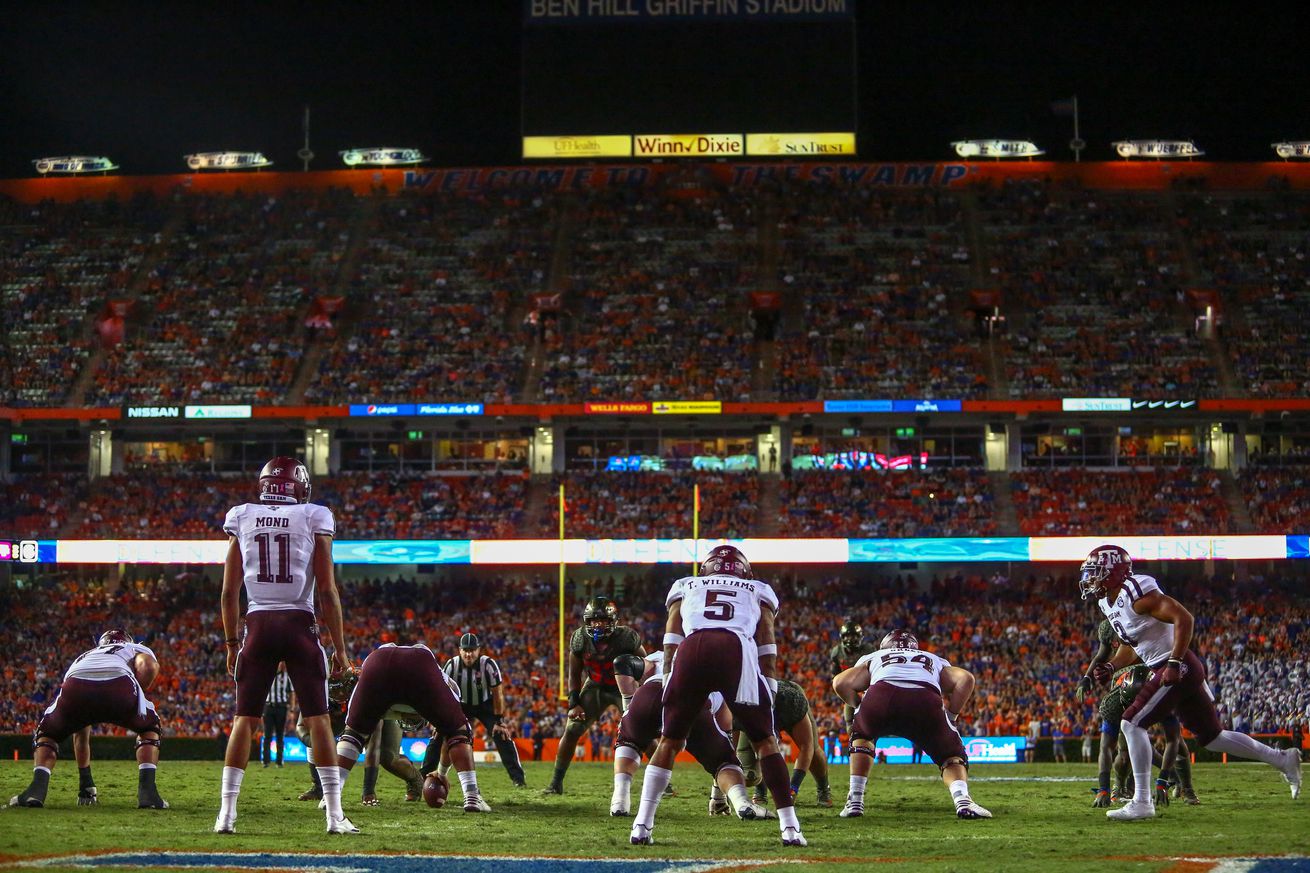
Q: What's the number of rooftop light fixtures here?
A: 6